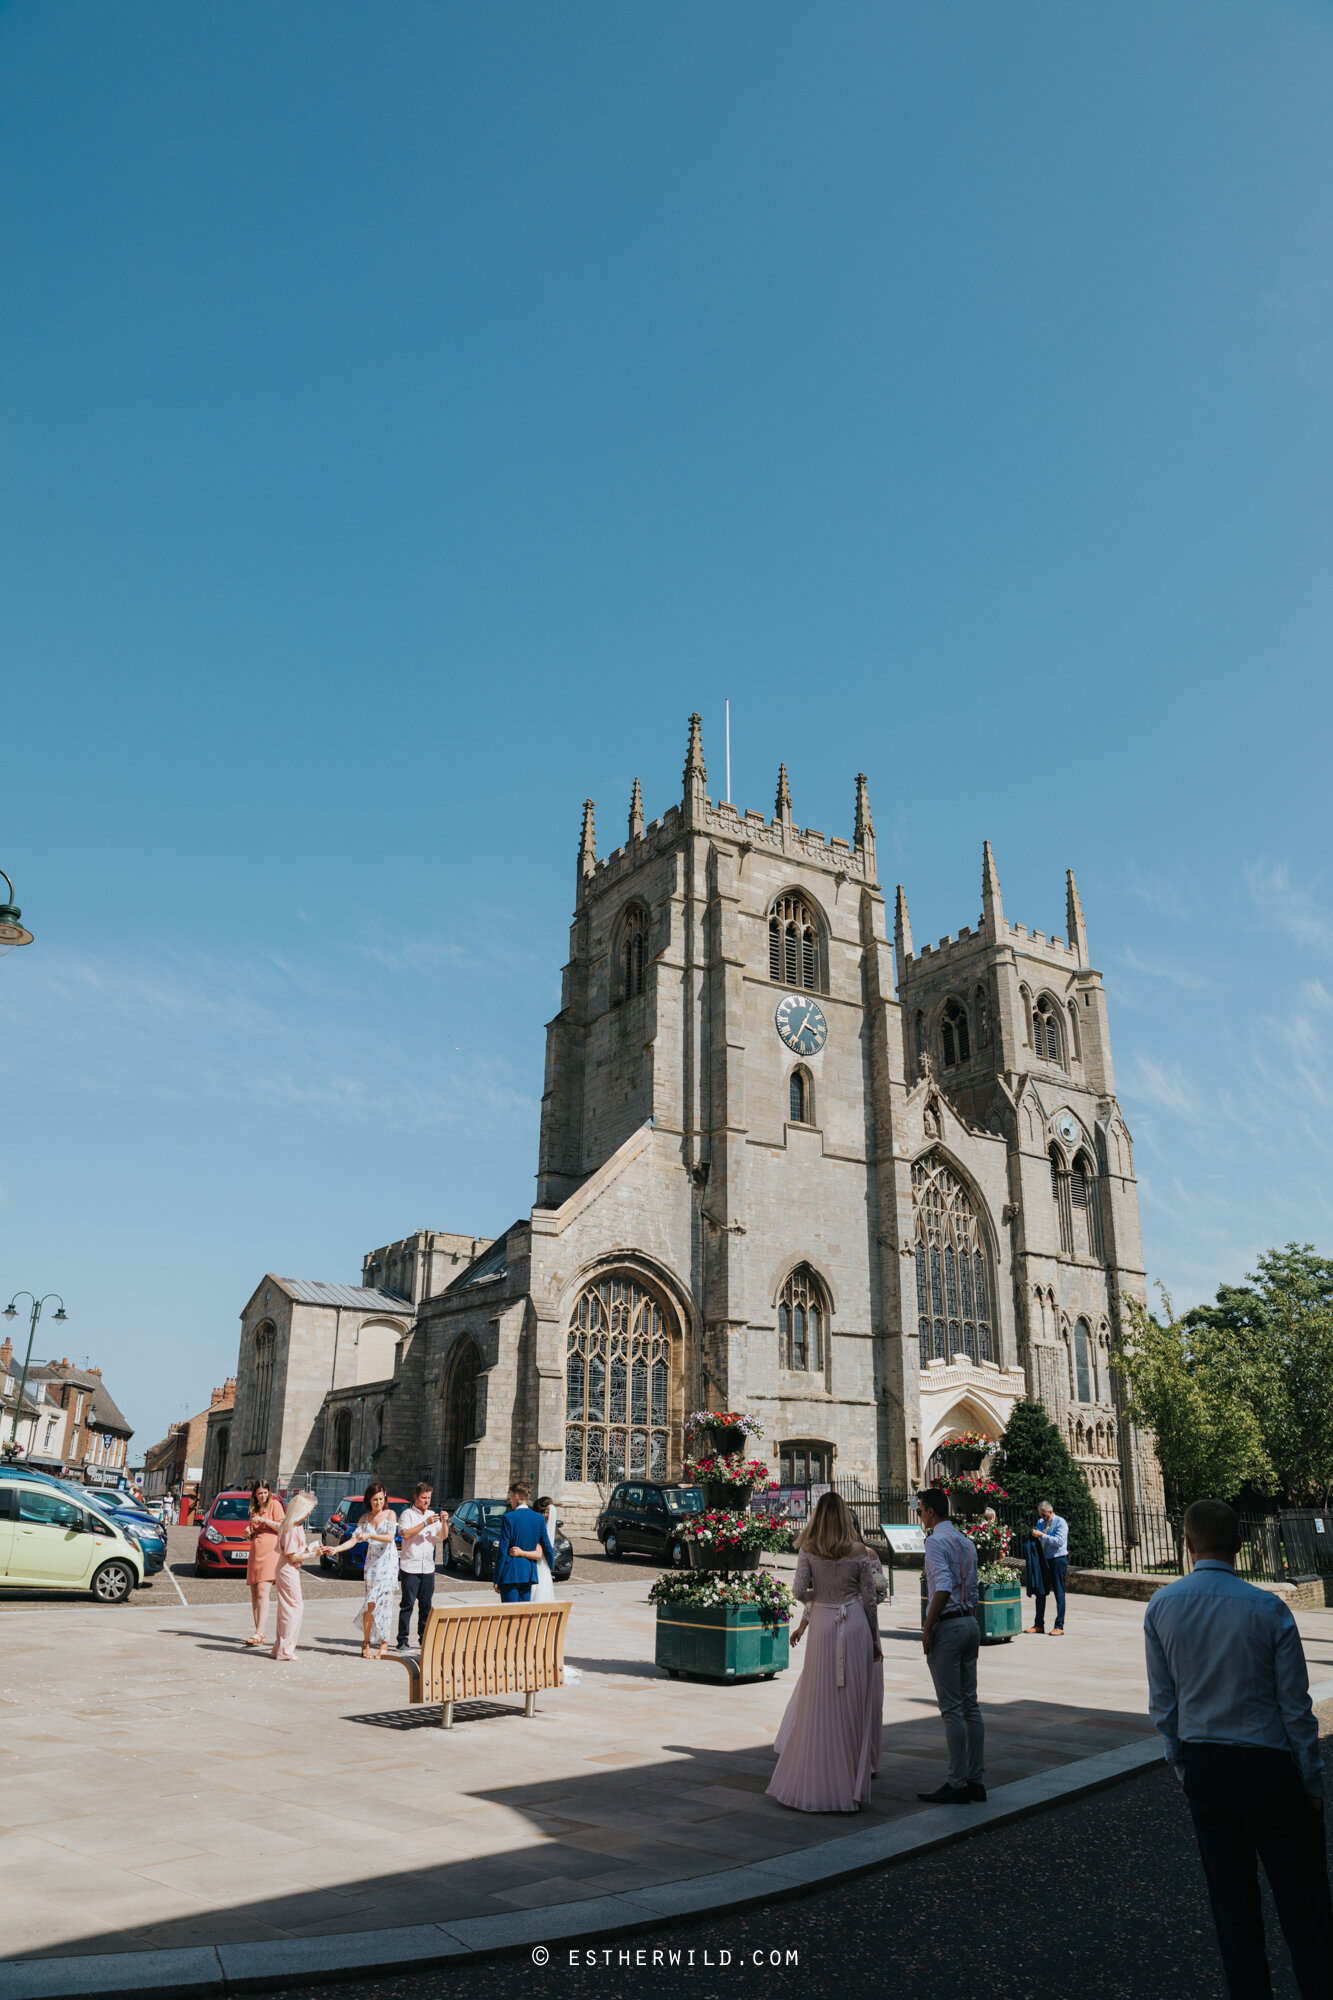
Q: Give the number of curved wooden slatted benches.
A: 1